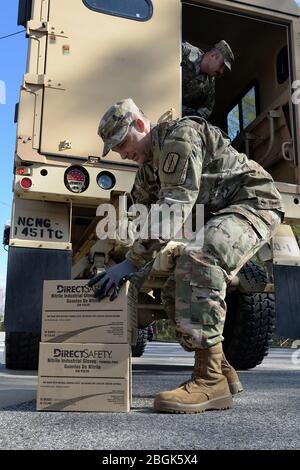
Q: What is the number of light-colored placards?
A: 2